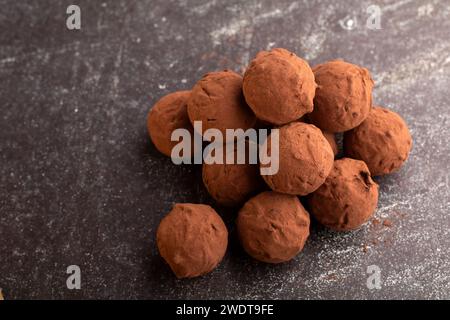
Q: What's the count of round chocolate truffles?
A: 11